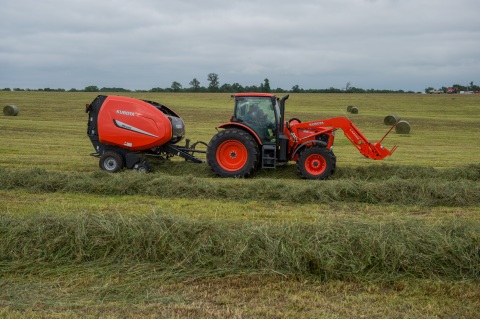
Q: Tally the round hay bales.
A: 5